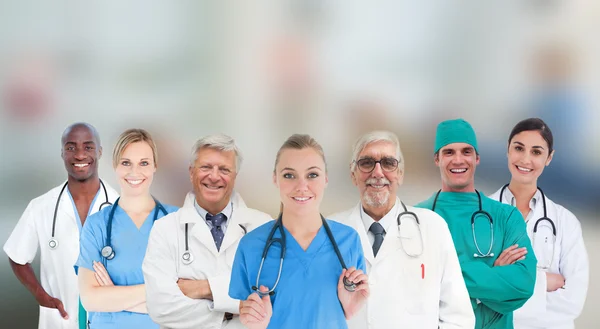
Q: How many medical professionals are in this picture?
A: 7